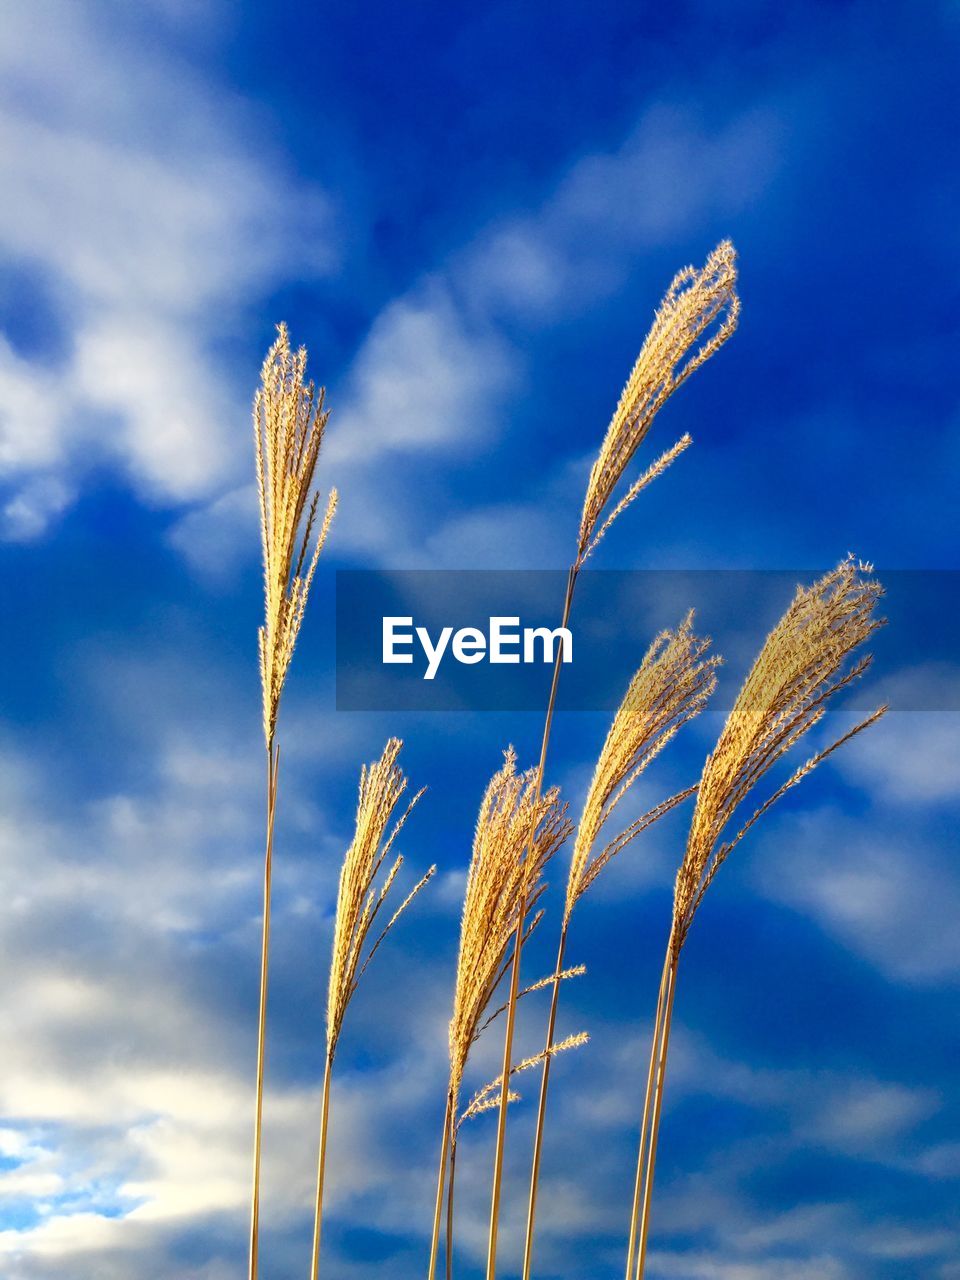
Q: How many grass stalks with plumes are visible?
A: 6